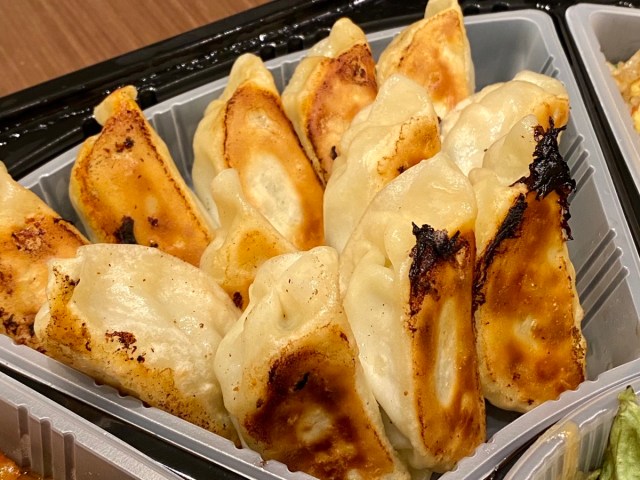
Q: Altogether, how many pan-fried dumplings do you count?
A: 12